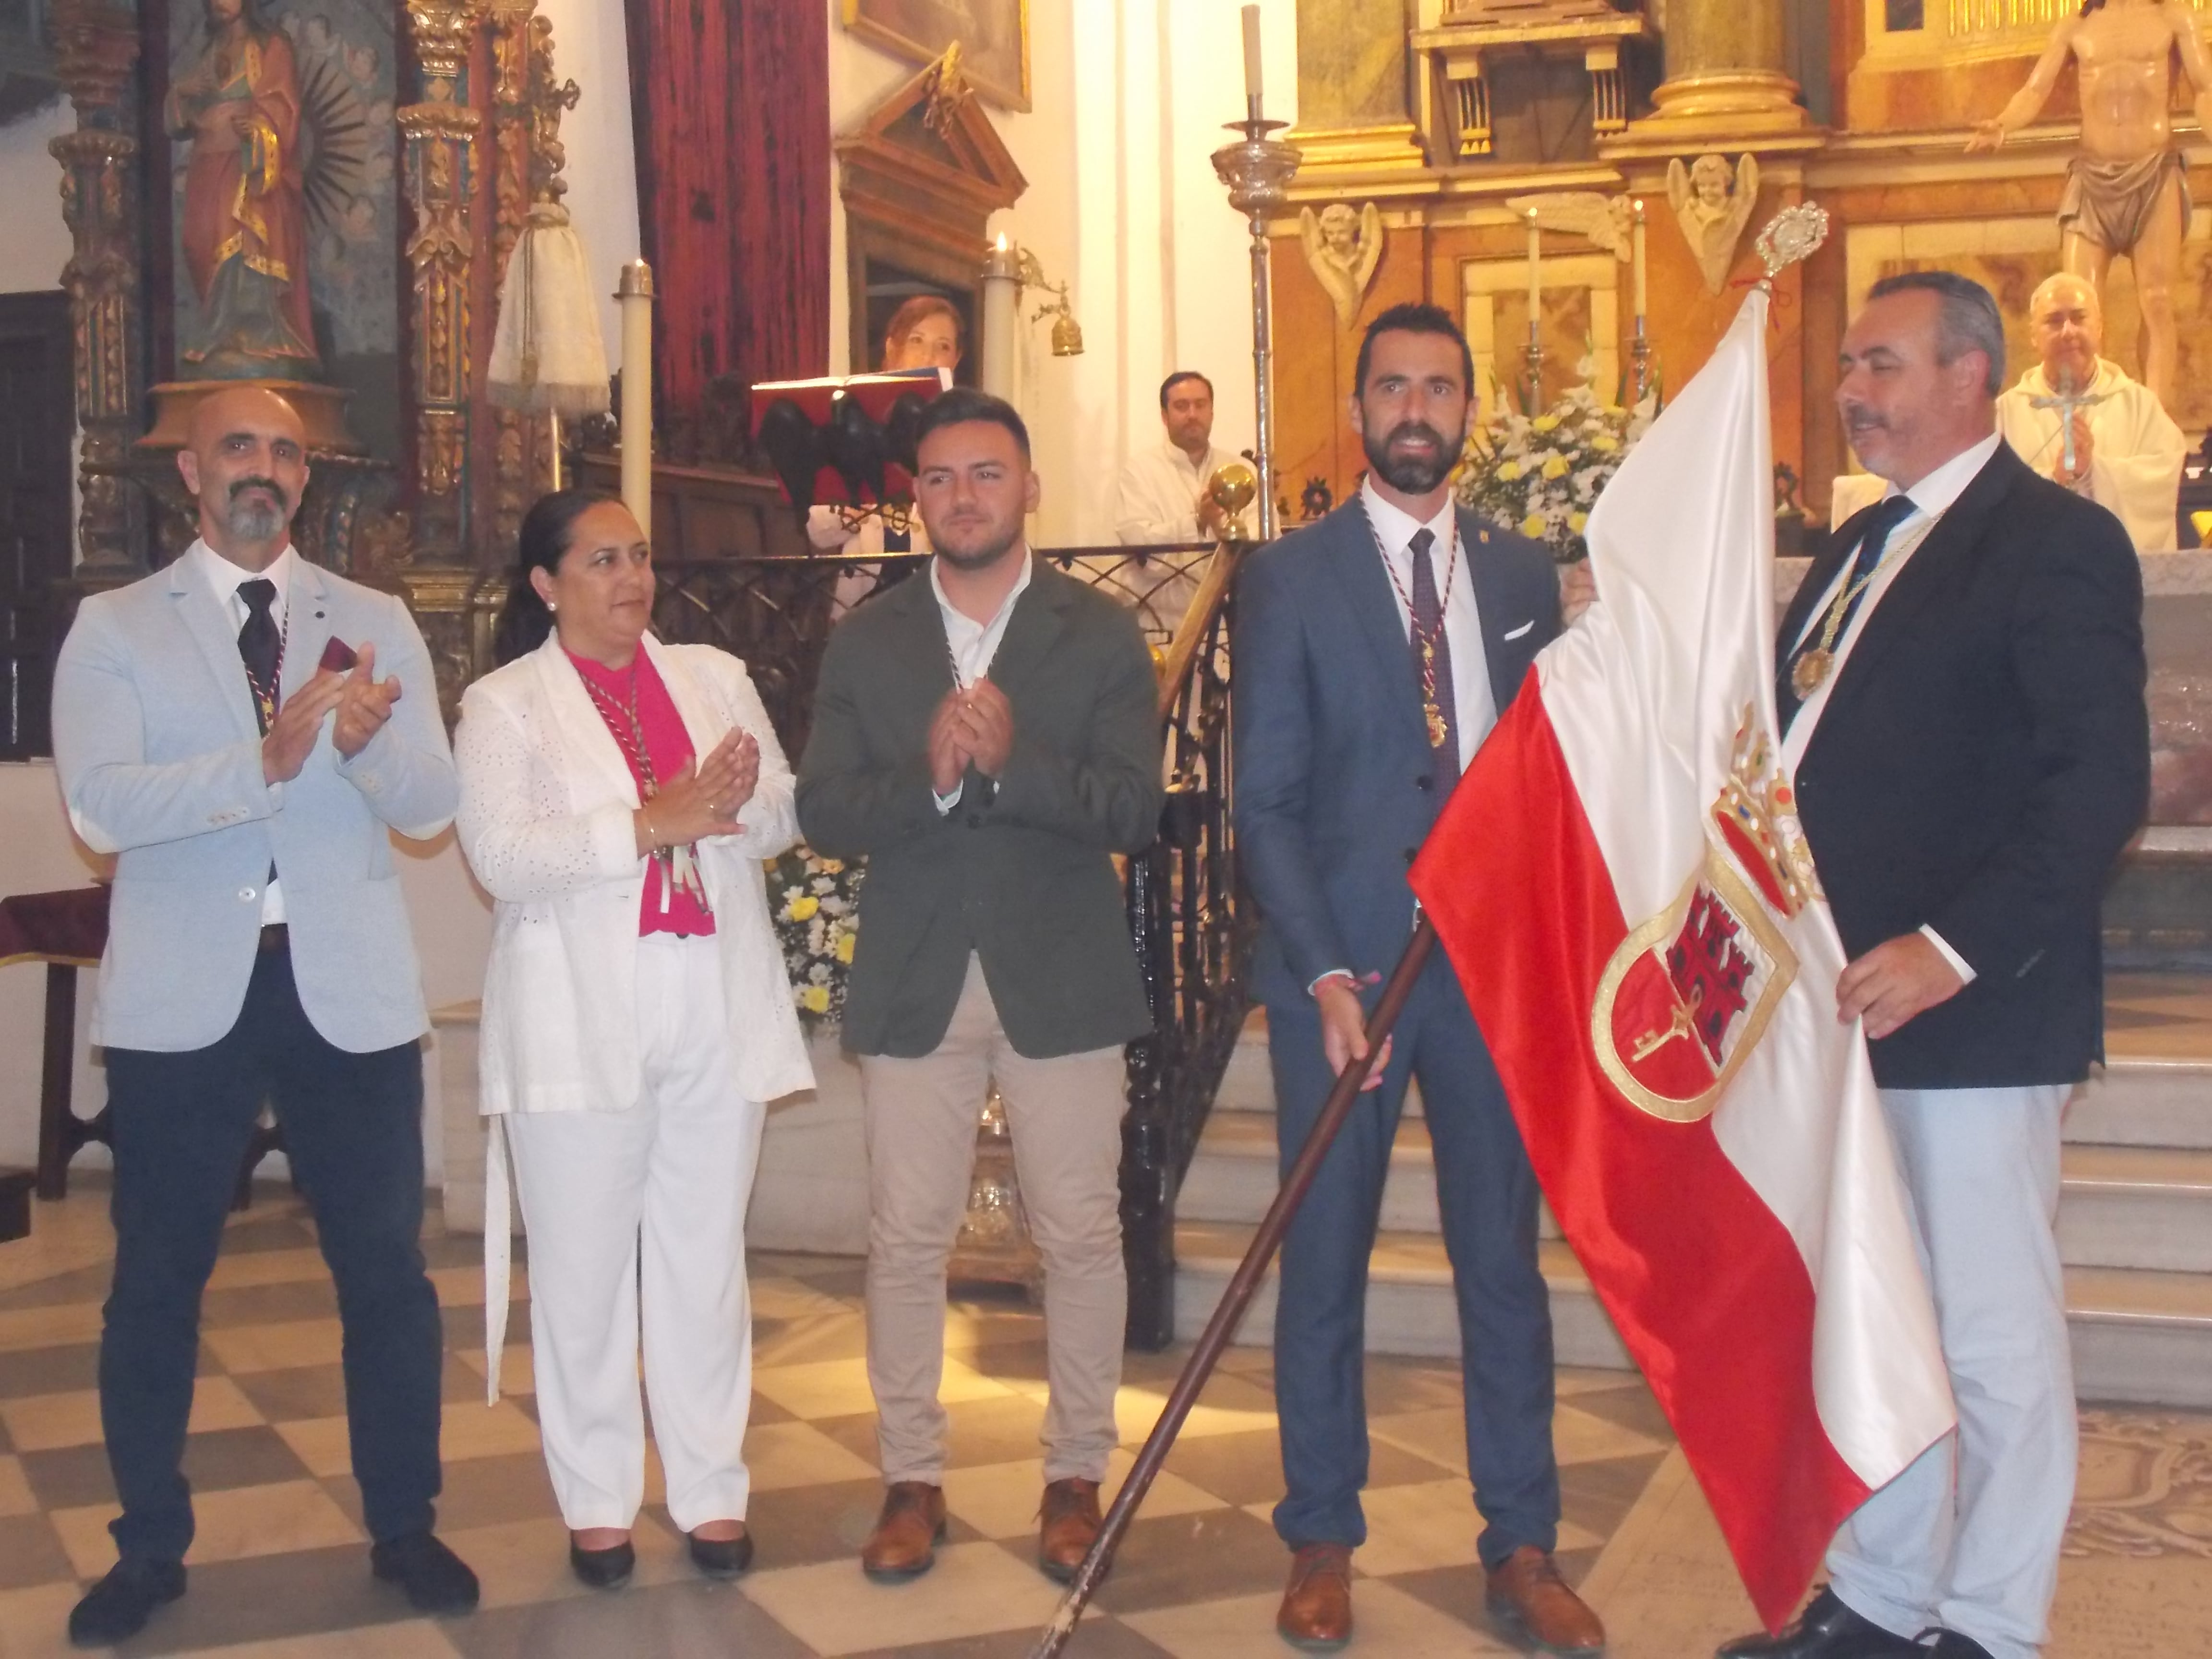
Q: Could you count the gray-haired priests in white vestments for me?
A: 1